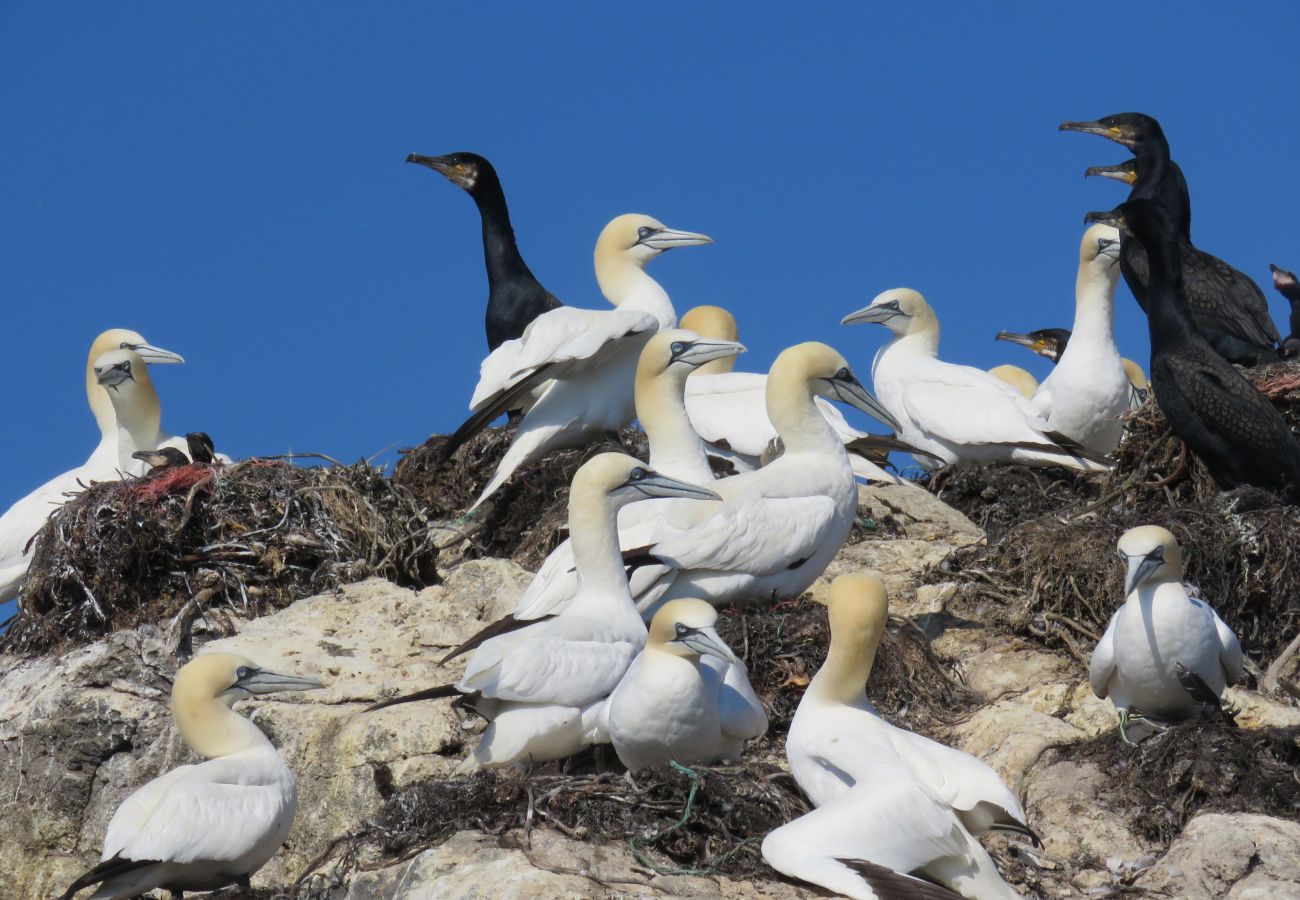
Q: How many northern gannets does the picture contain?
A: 15